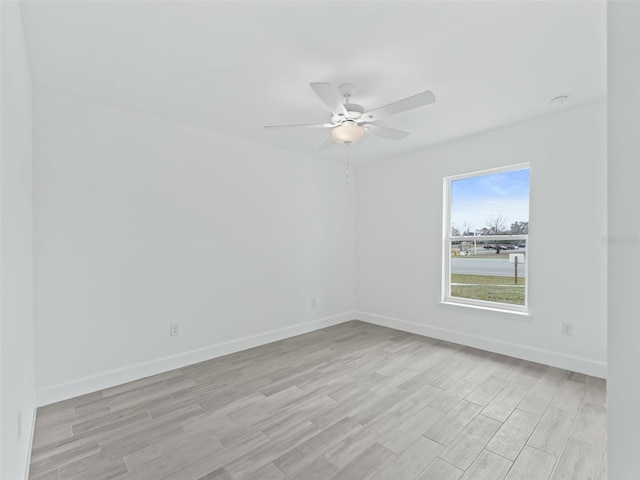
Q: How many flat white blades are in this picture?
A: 5